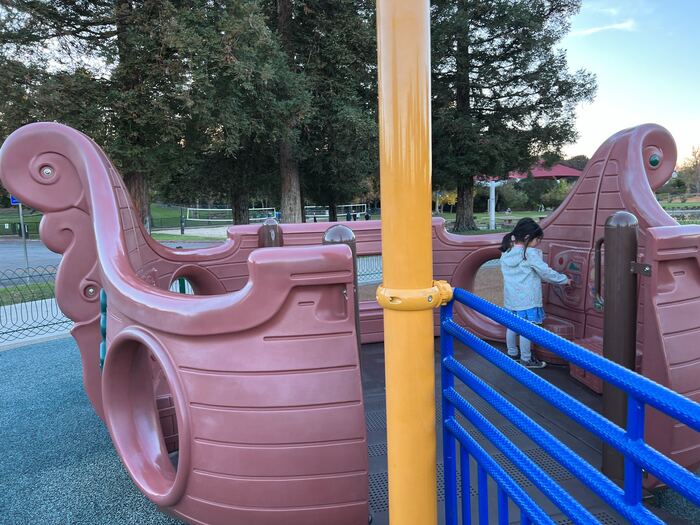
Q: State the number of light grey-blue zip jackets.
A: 1